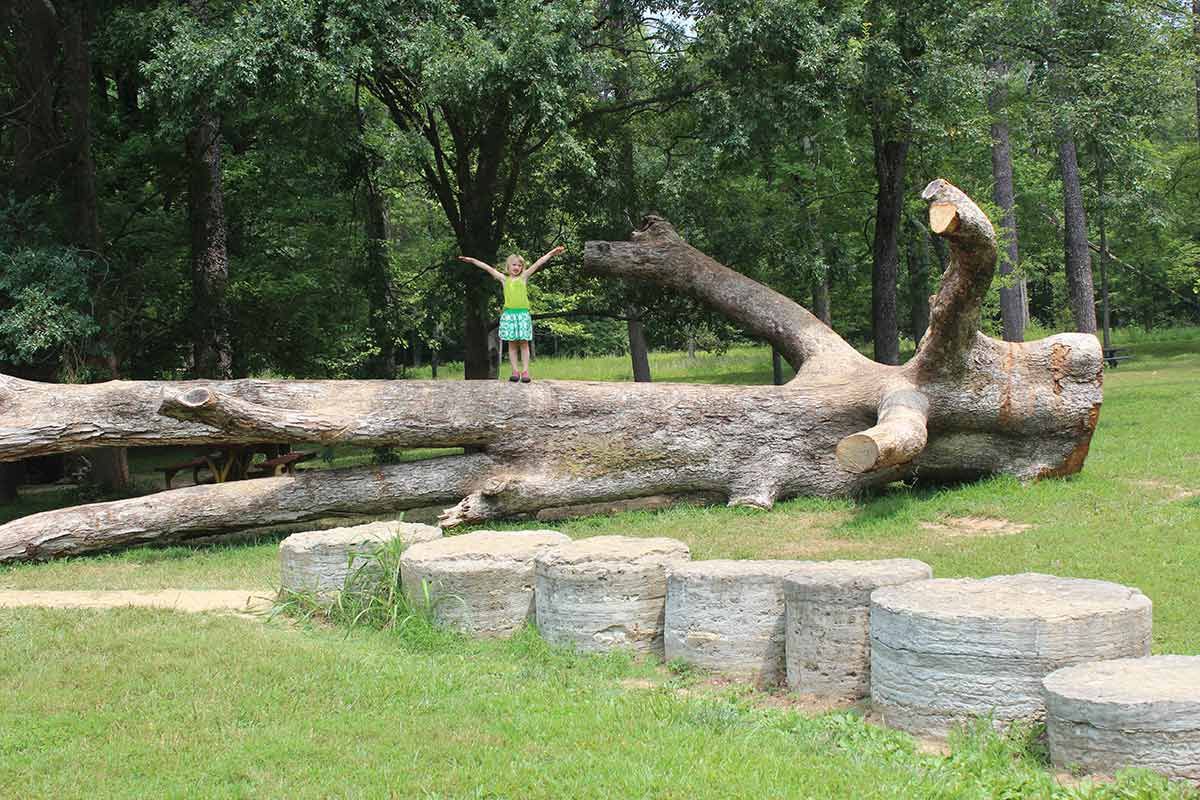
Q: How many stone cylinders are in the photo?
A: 7